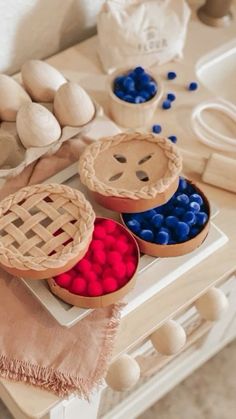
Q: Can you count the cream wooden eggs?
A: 4